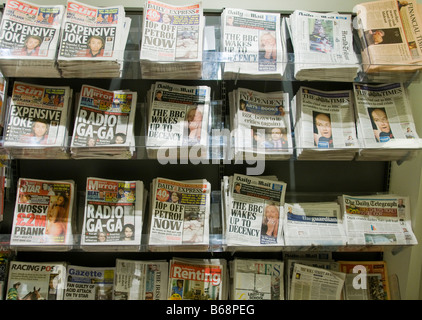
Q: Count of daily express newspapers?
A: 2